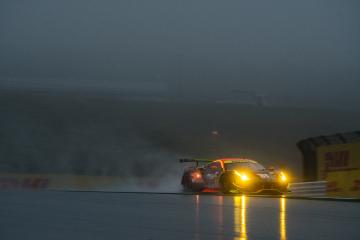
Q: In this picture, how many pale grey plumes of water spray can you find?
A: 1